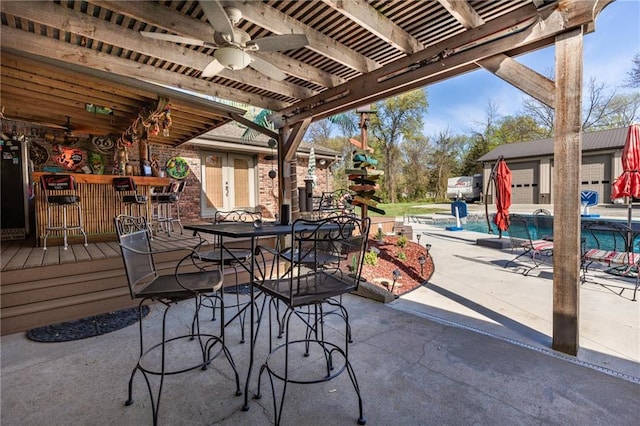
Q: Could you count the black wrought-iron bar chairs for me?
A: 4